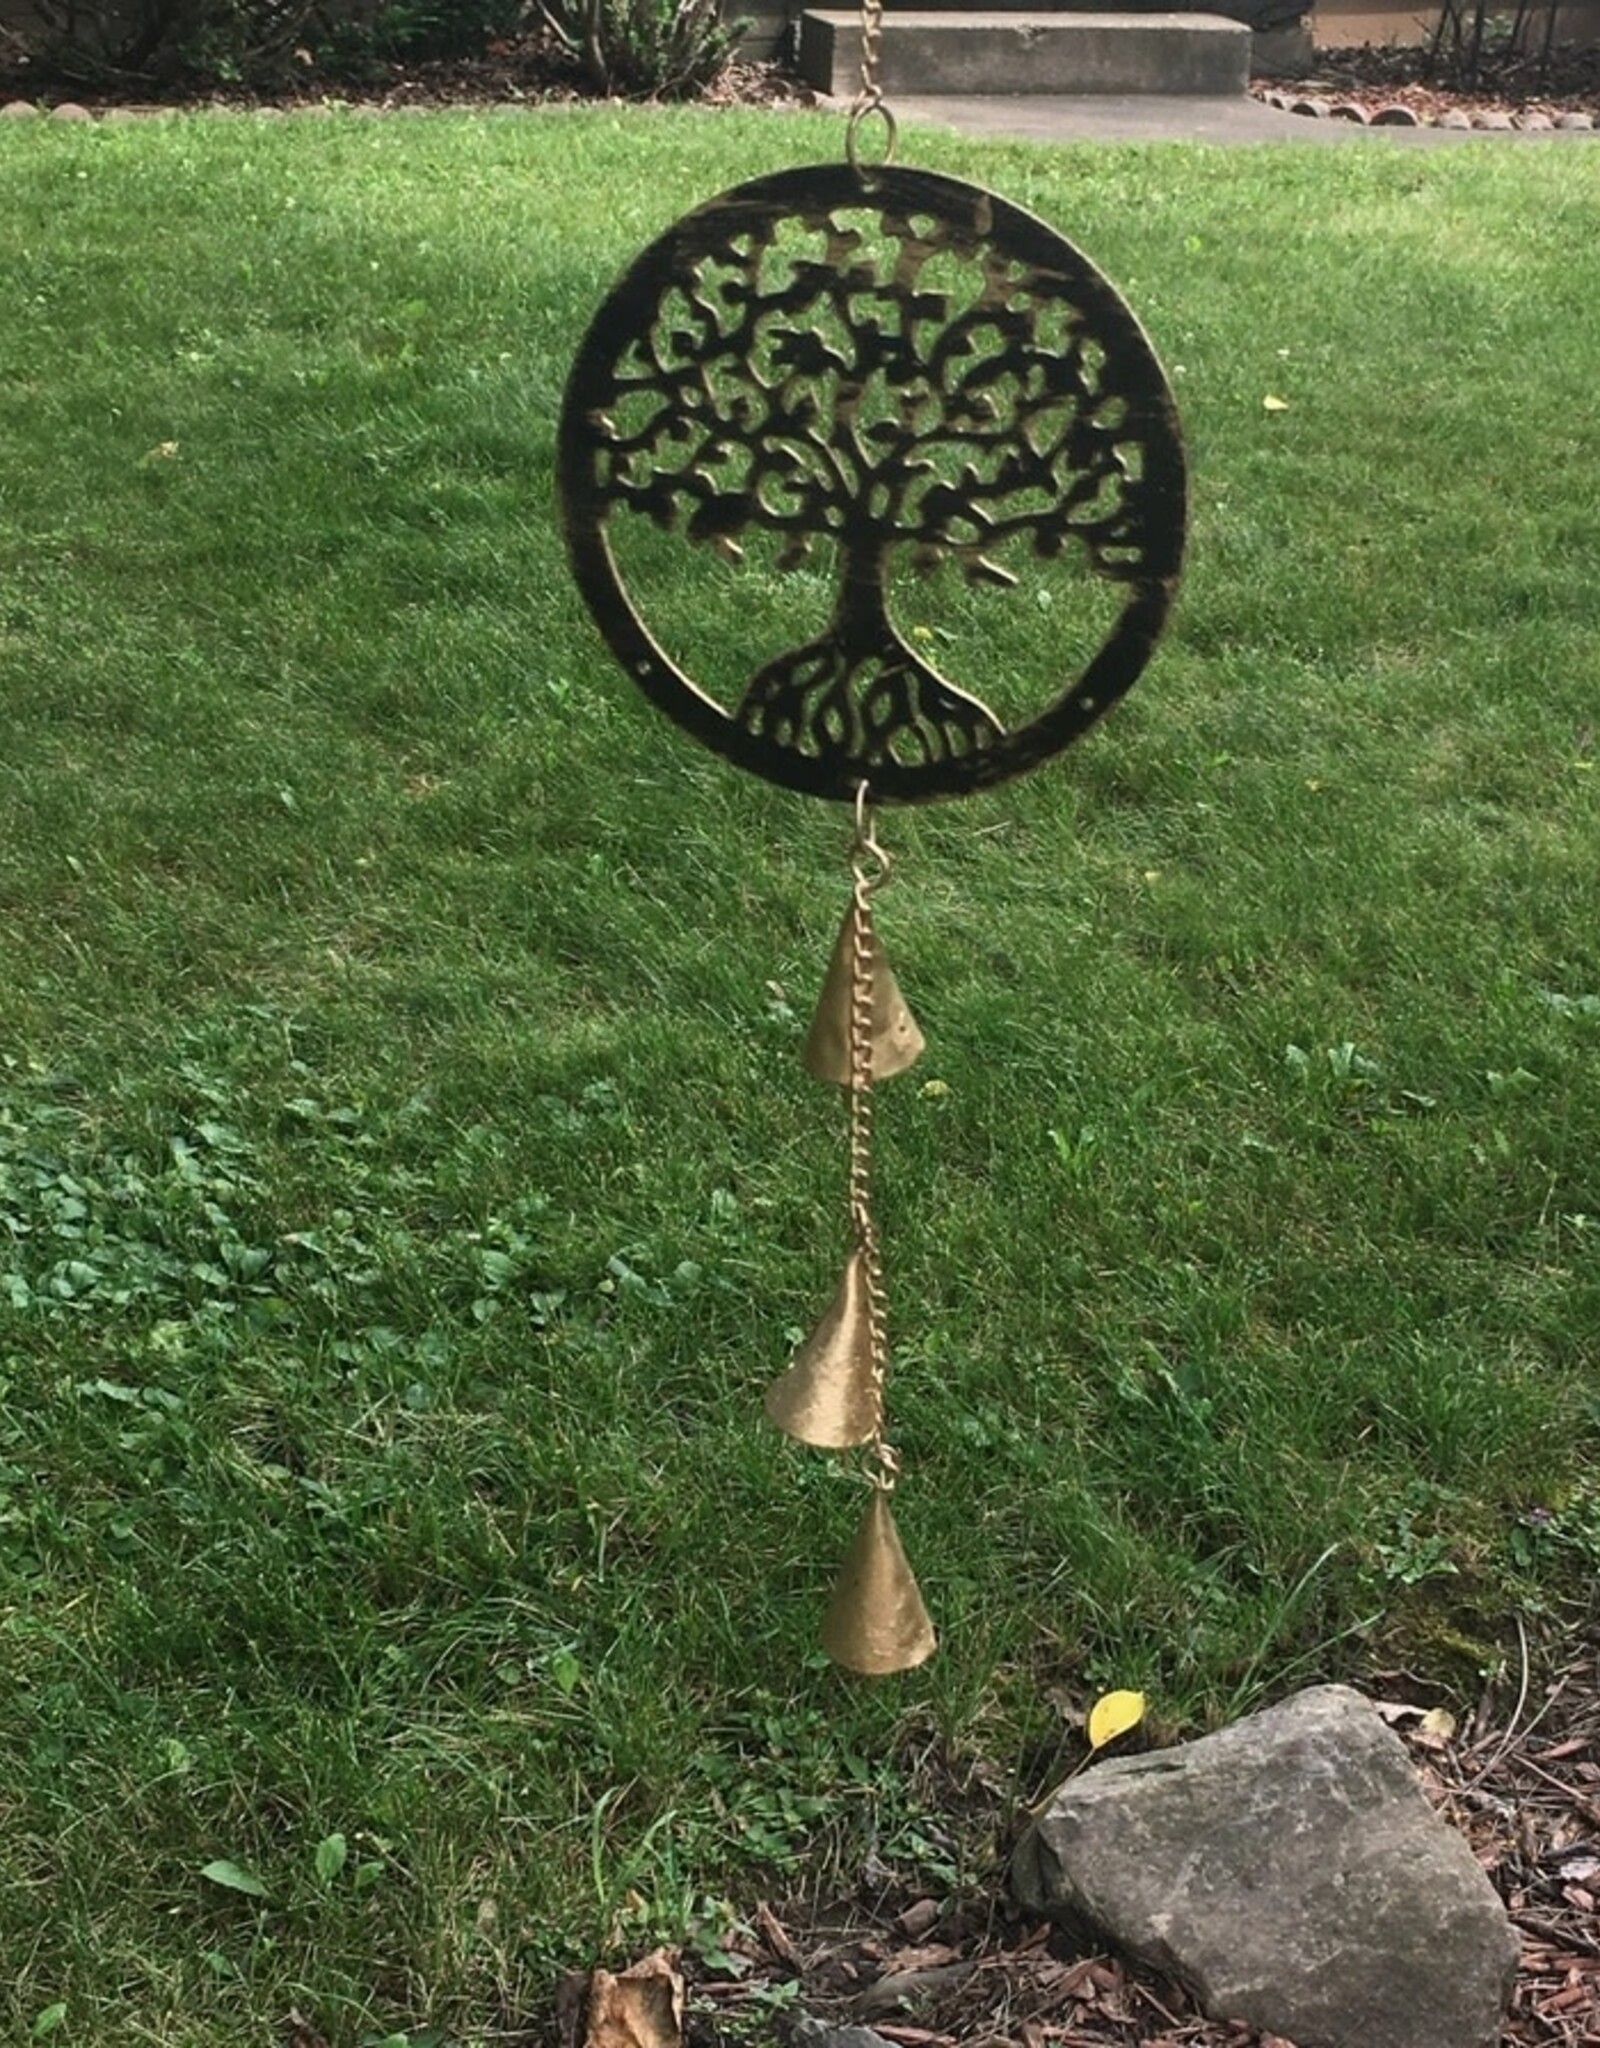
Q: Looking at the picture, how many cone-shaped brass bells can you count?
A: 3